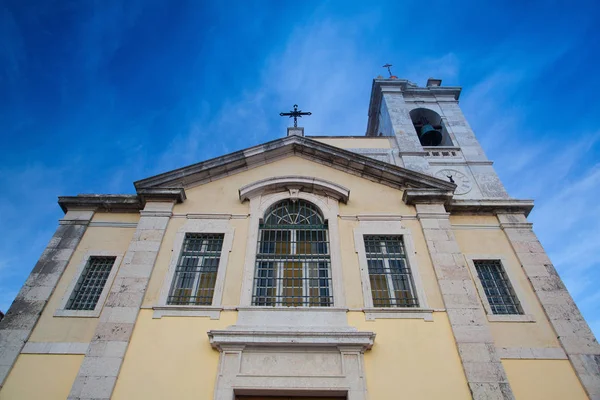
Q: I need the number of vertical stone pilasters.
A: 4